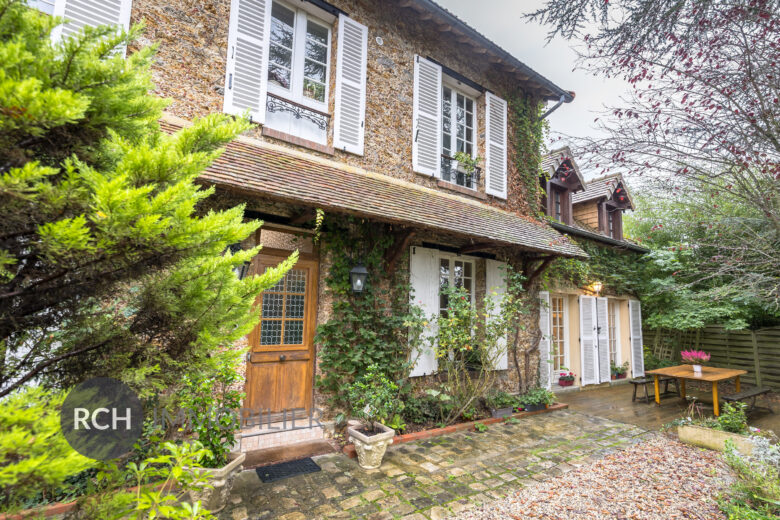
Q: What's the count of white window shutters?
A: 11